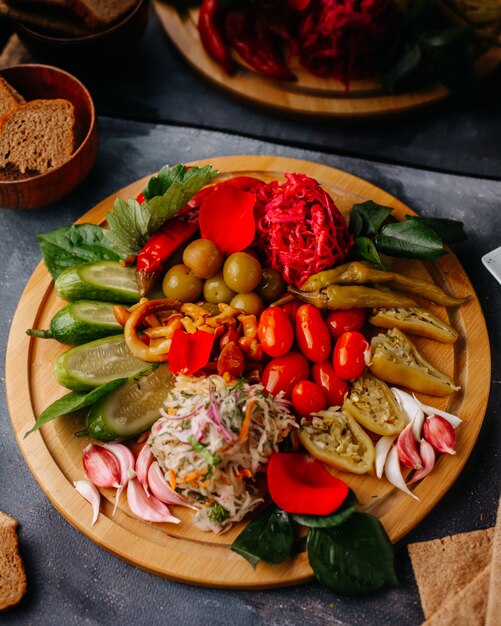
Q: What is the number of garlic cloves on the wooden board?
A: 14